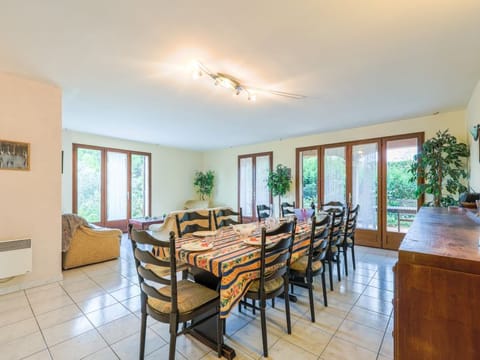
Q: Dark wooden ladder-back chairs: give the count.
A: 10